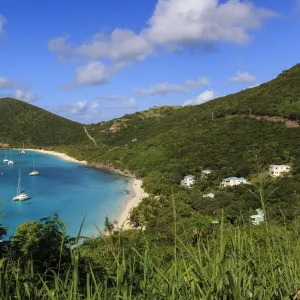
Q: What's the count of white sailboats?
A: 5